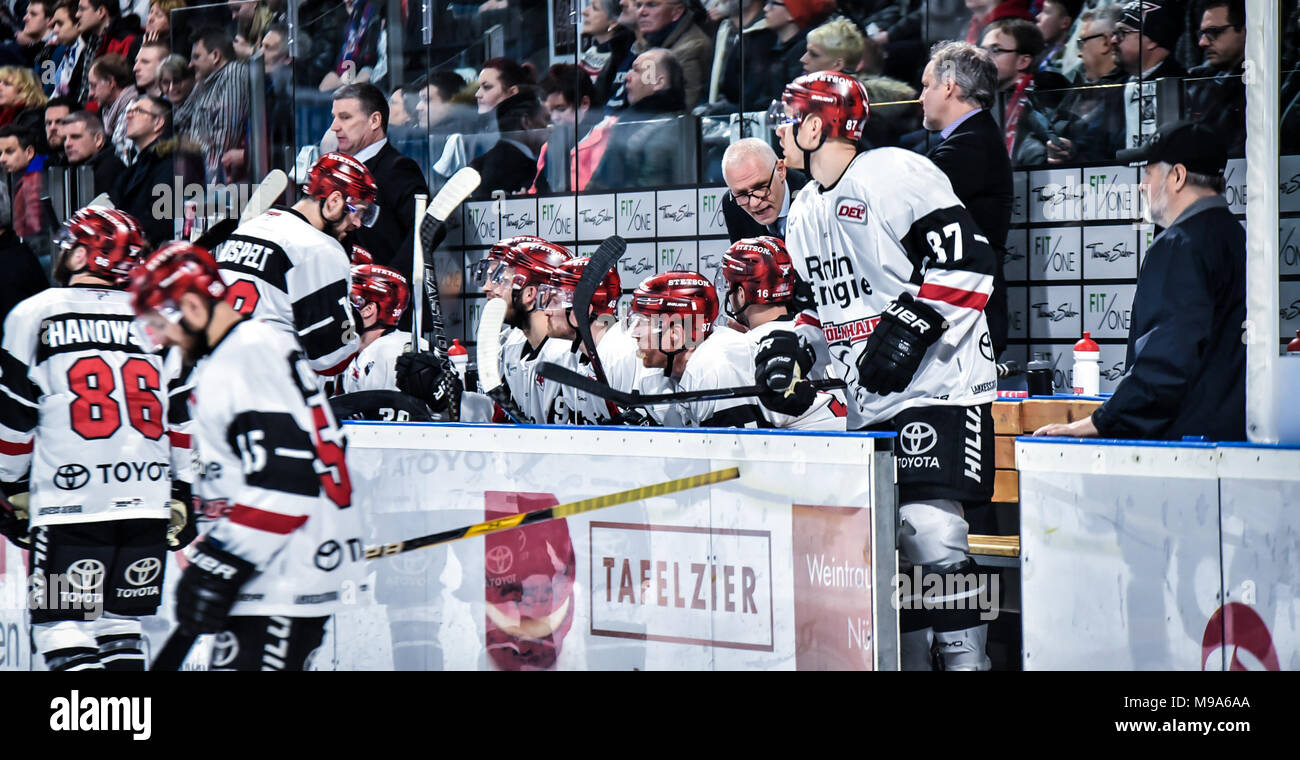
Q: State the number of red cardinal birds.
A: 0